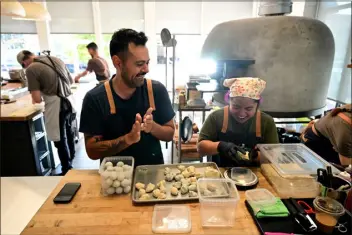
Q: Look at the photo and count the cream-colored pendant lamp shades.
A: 2